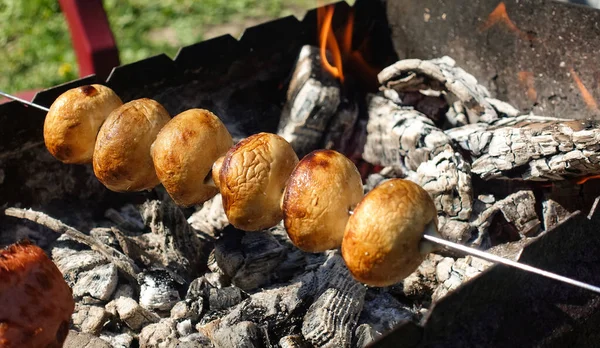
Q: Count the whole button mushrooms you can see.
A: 6